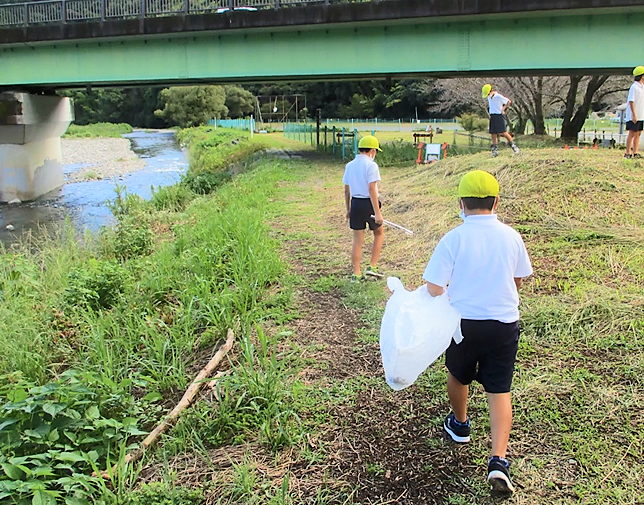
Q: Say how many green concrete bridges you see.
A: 1